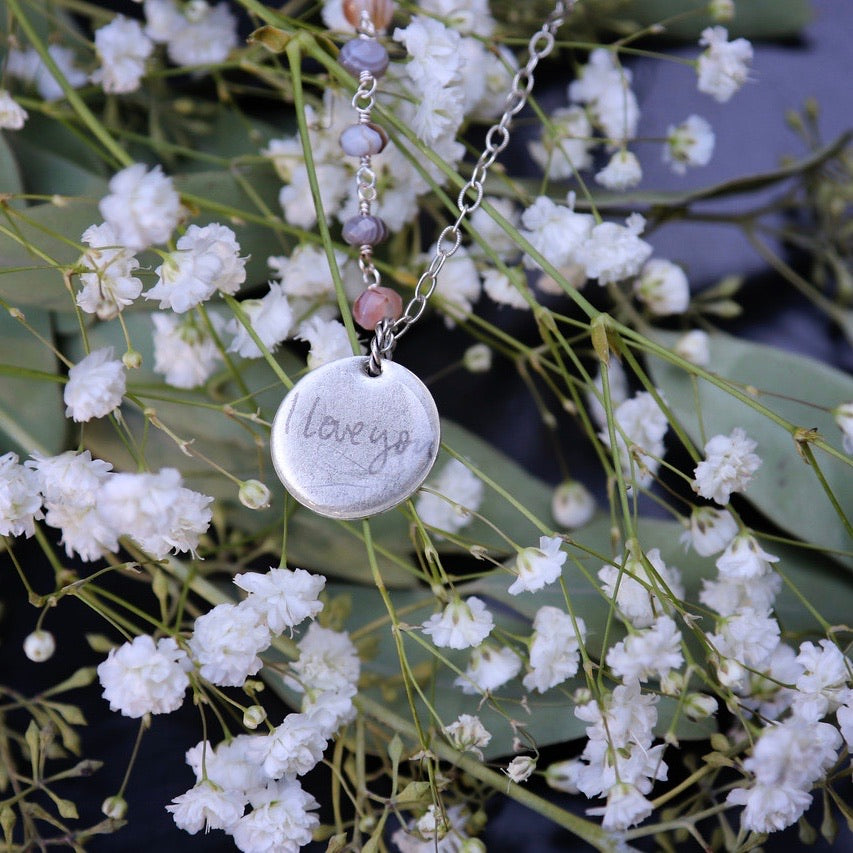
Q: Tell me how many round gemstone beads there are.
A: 5